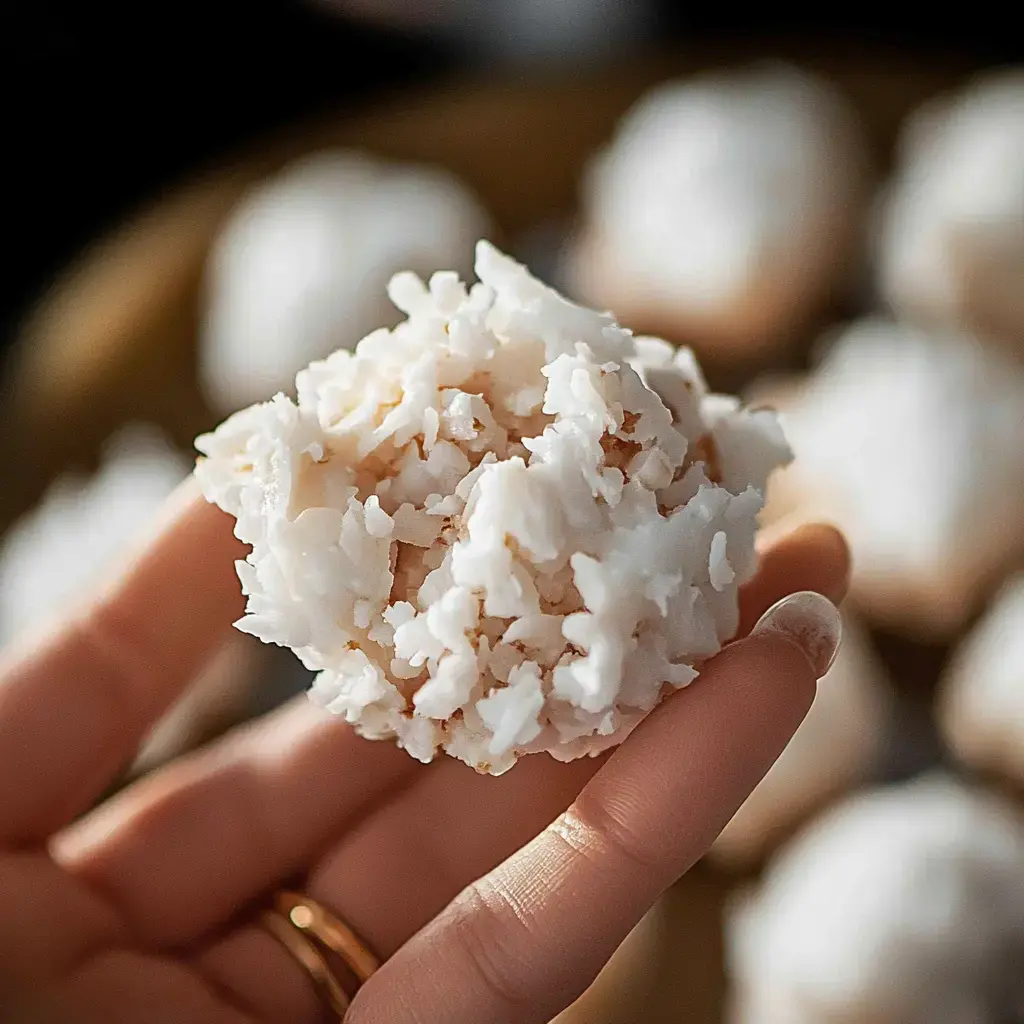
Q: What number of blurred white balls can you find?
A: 8